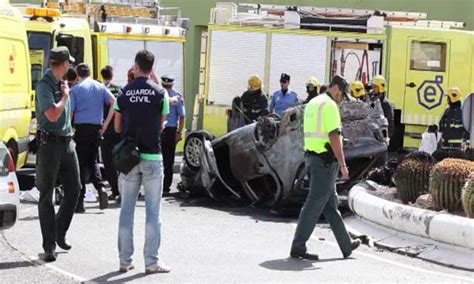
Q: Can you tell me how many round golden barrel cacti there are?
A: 3